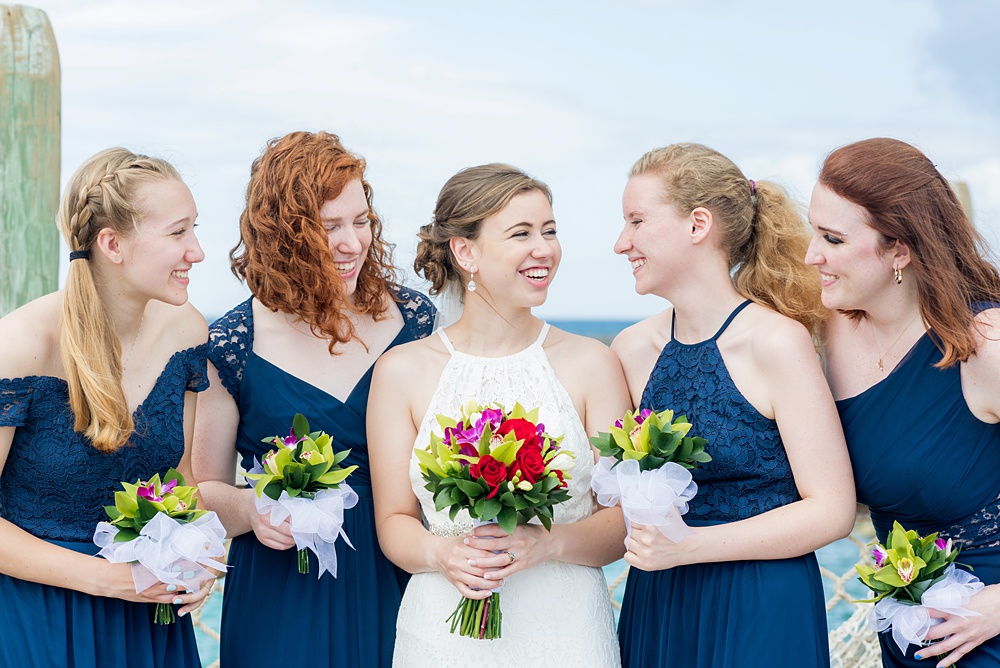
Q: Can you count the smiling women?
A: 5